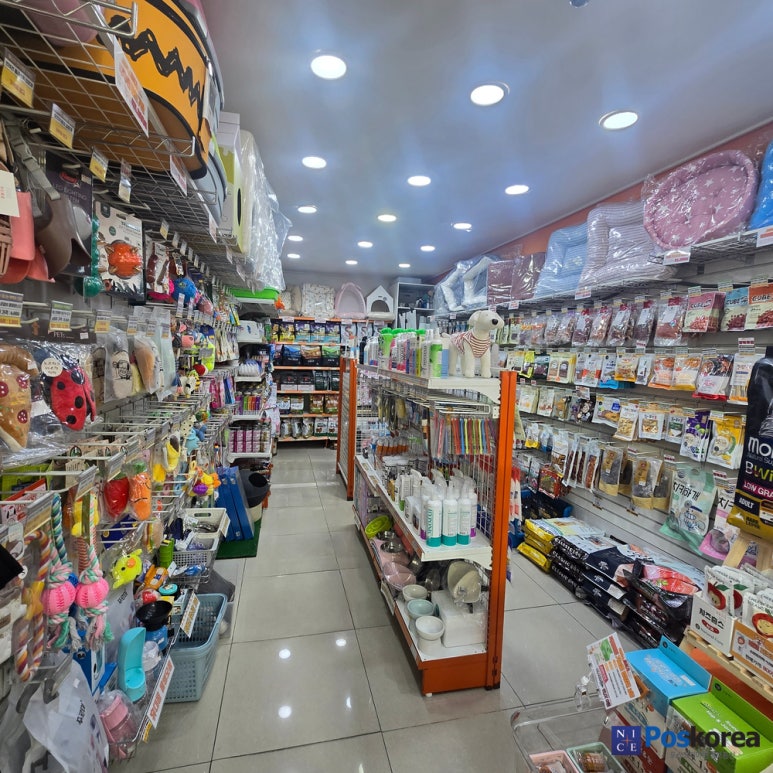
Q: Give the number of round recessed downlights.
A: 15